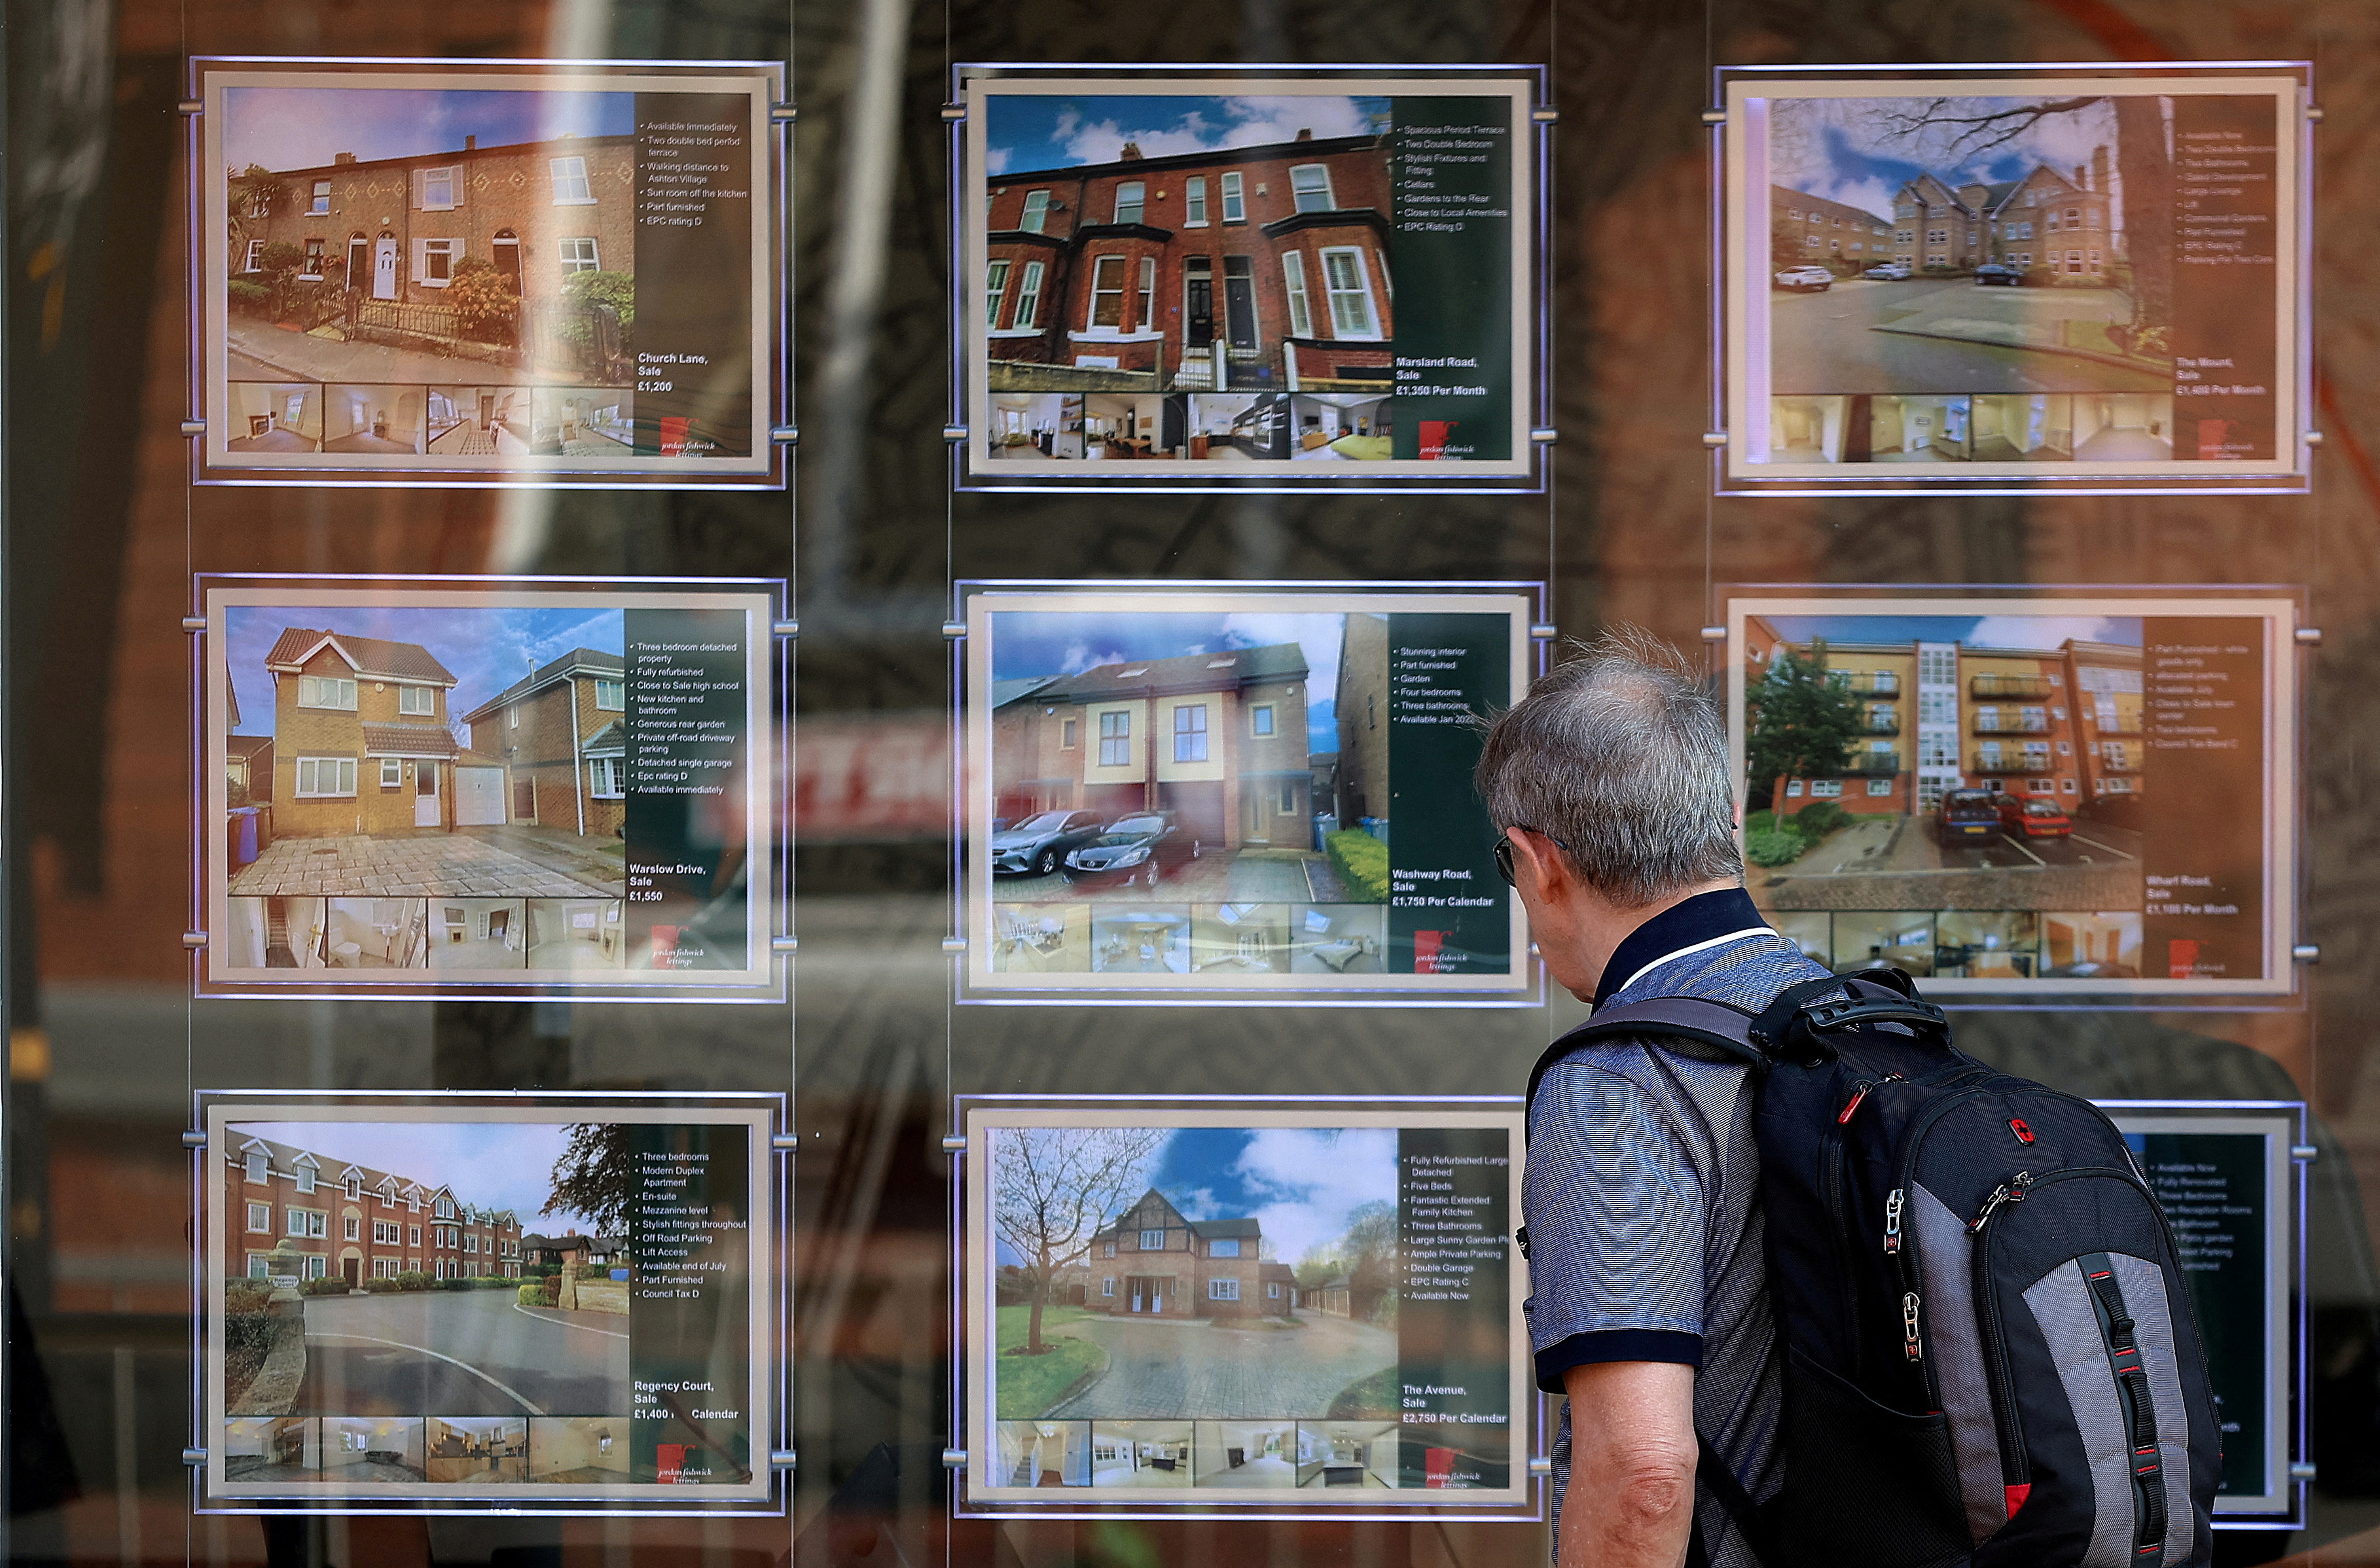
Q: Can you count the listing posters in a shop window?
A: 9